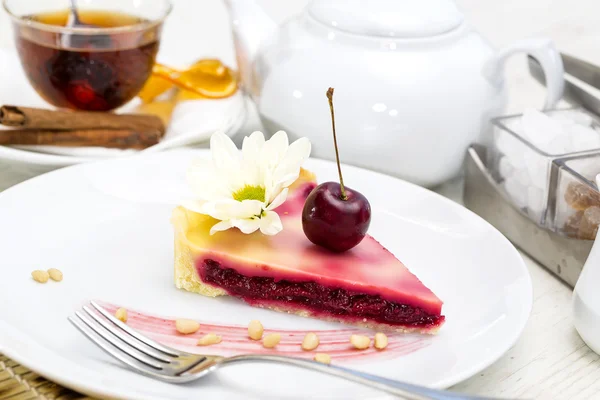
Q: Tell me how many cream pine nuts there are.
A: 11